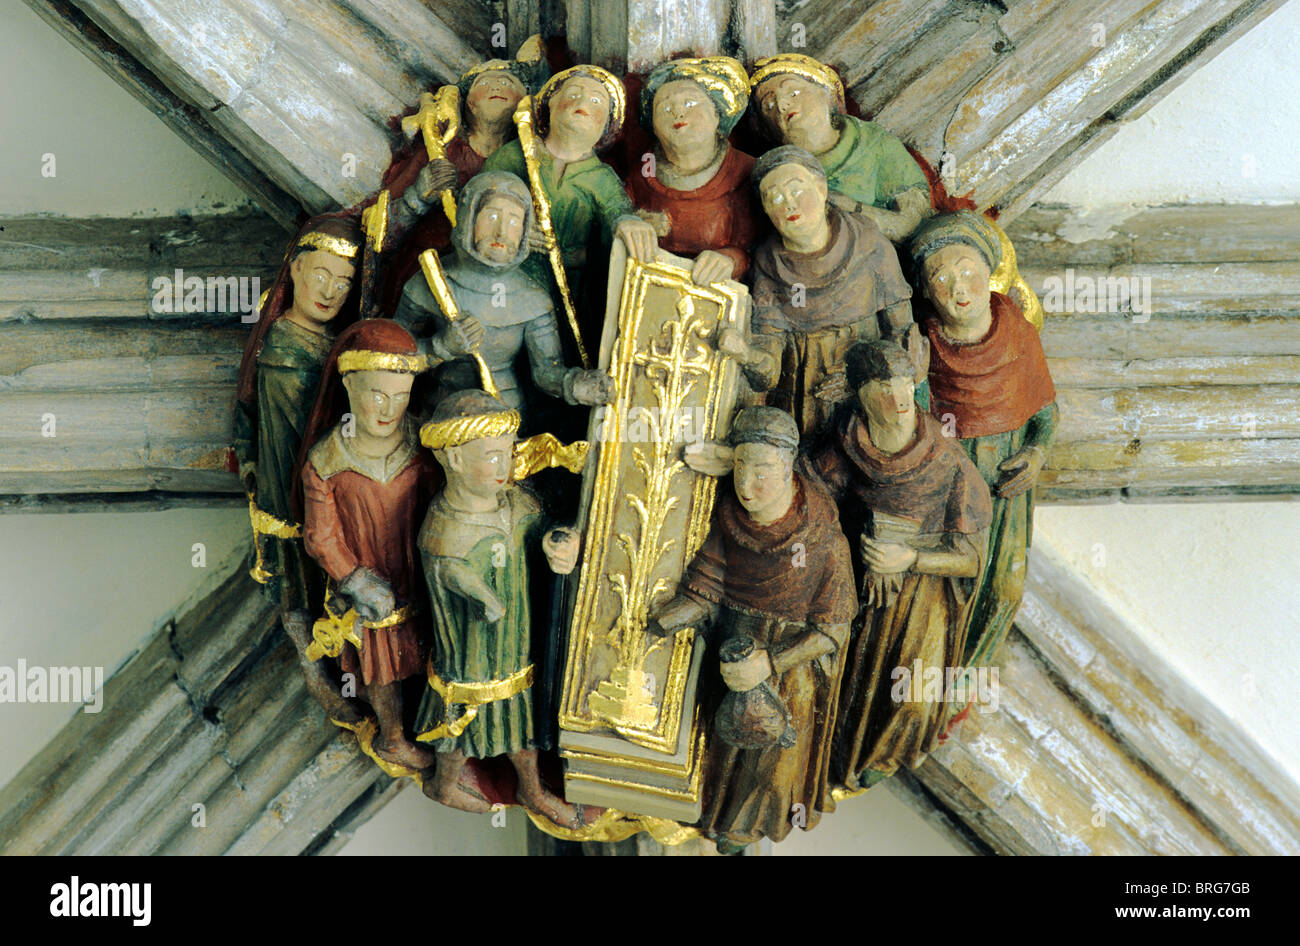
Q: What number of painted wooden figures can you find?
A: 12